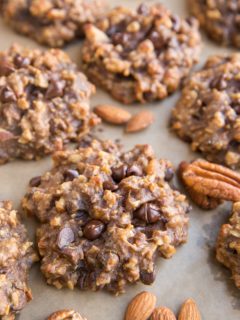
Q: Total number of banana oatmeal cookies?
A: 8